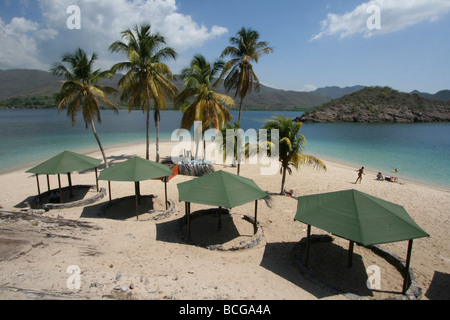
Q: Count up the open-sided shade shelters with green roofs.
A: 4